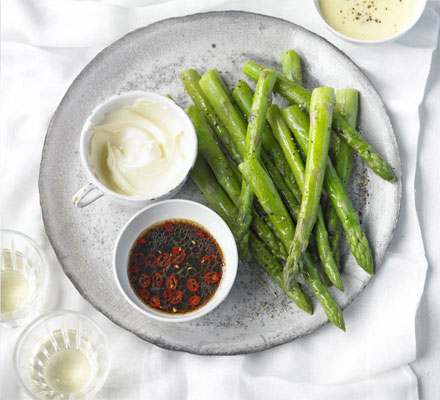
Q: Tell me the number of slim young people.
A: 0